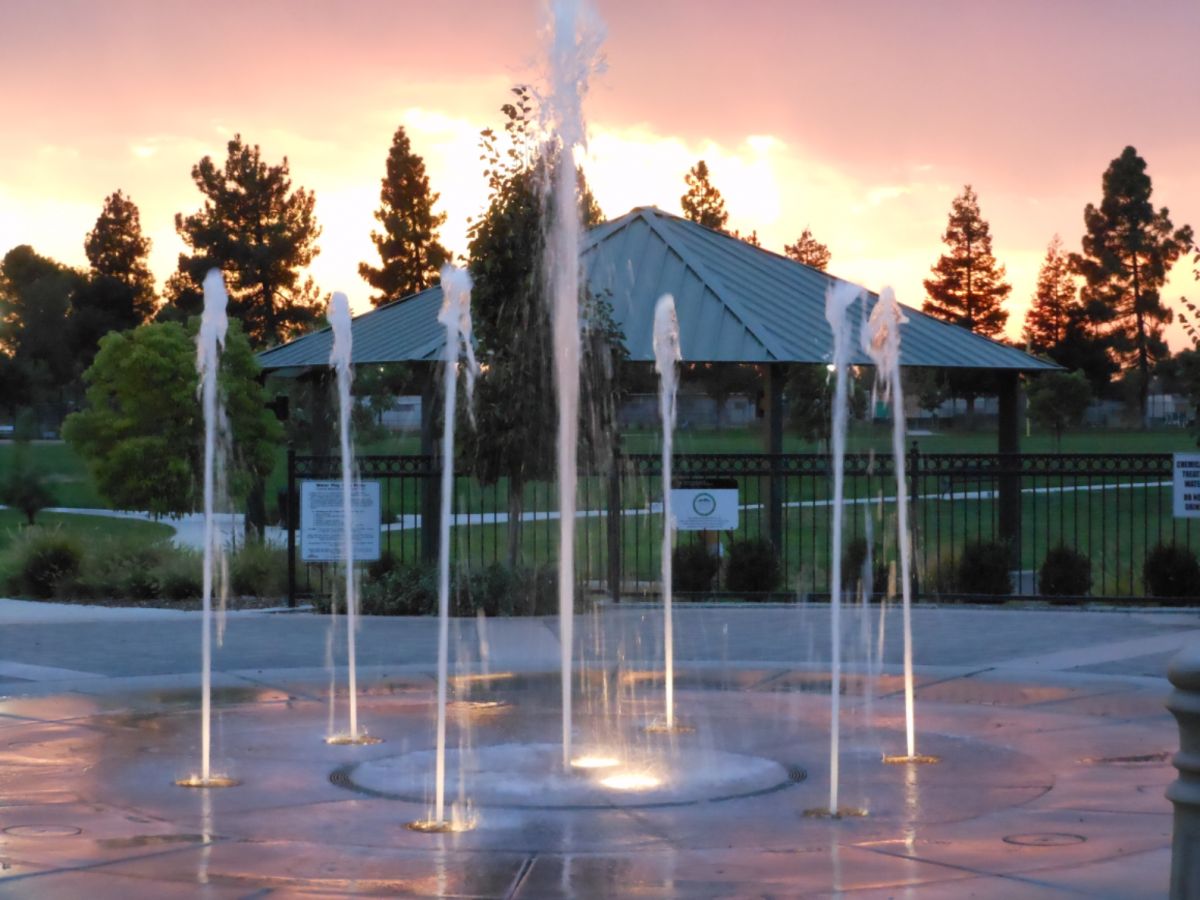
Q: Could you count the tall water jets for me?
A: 7